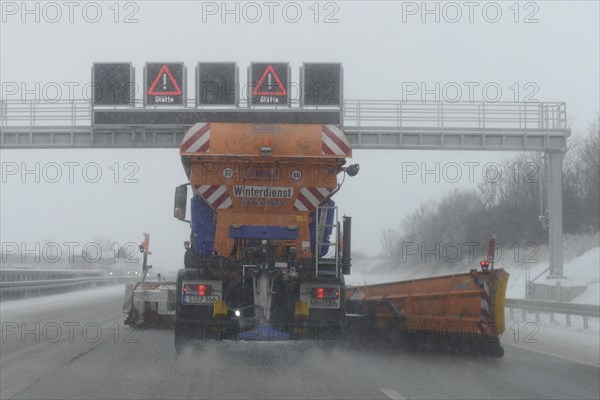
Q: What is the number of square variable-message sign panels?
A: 5